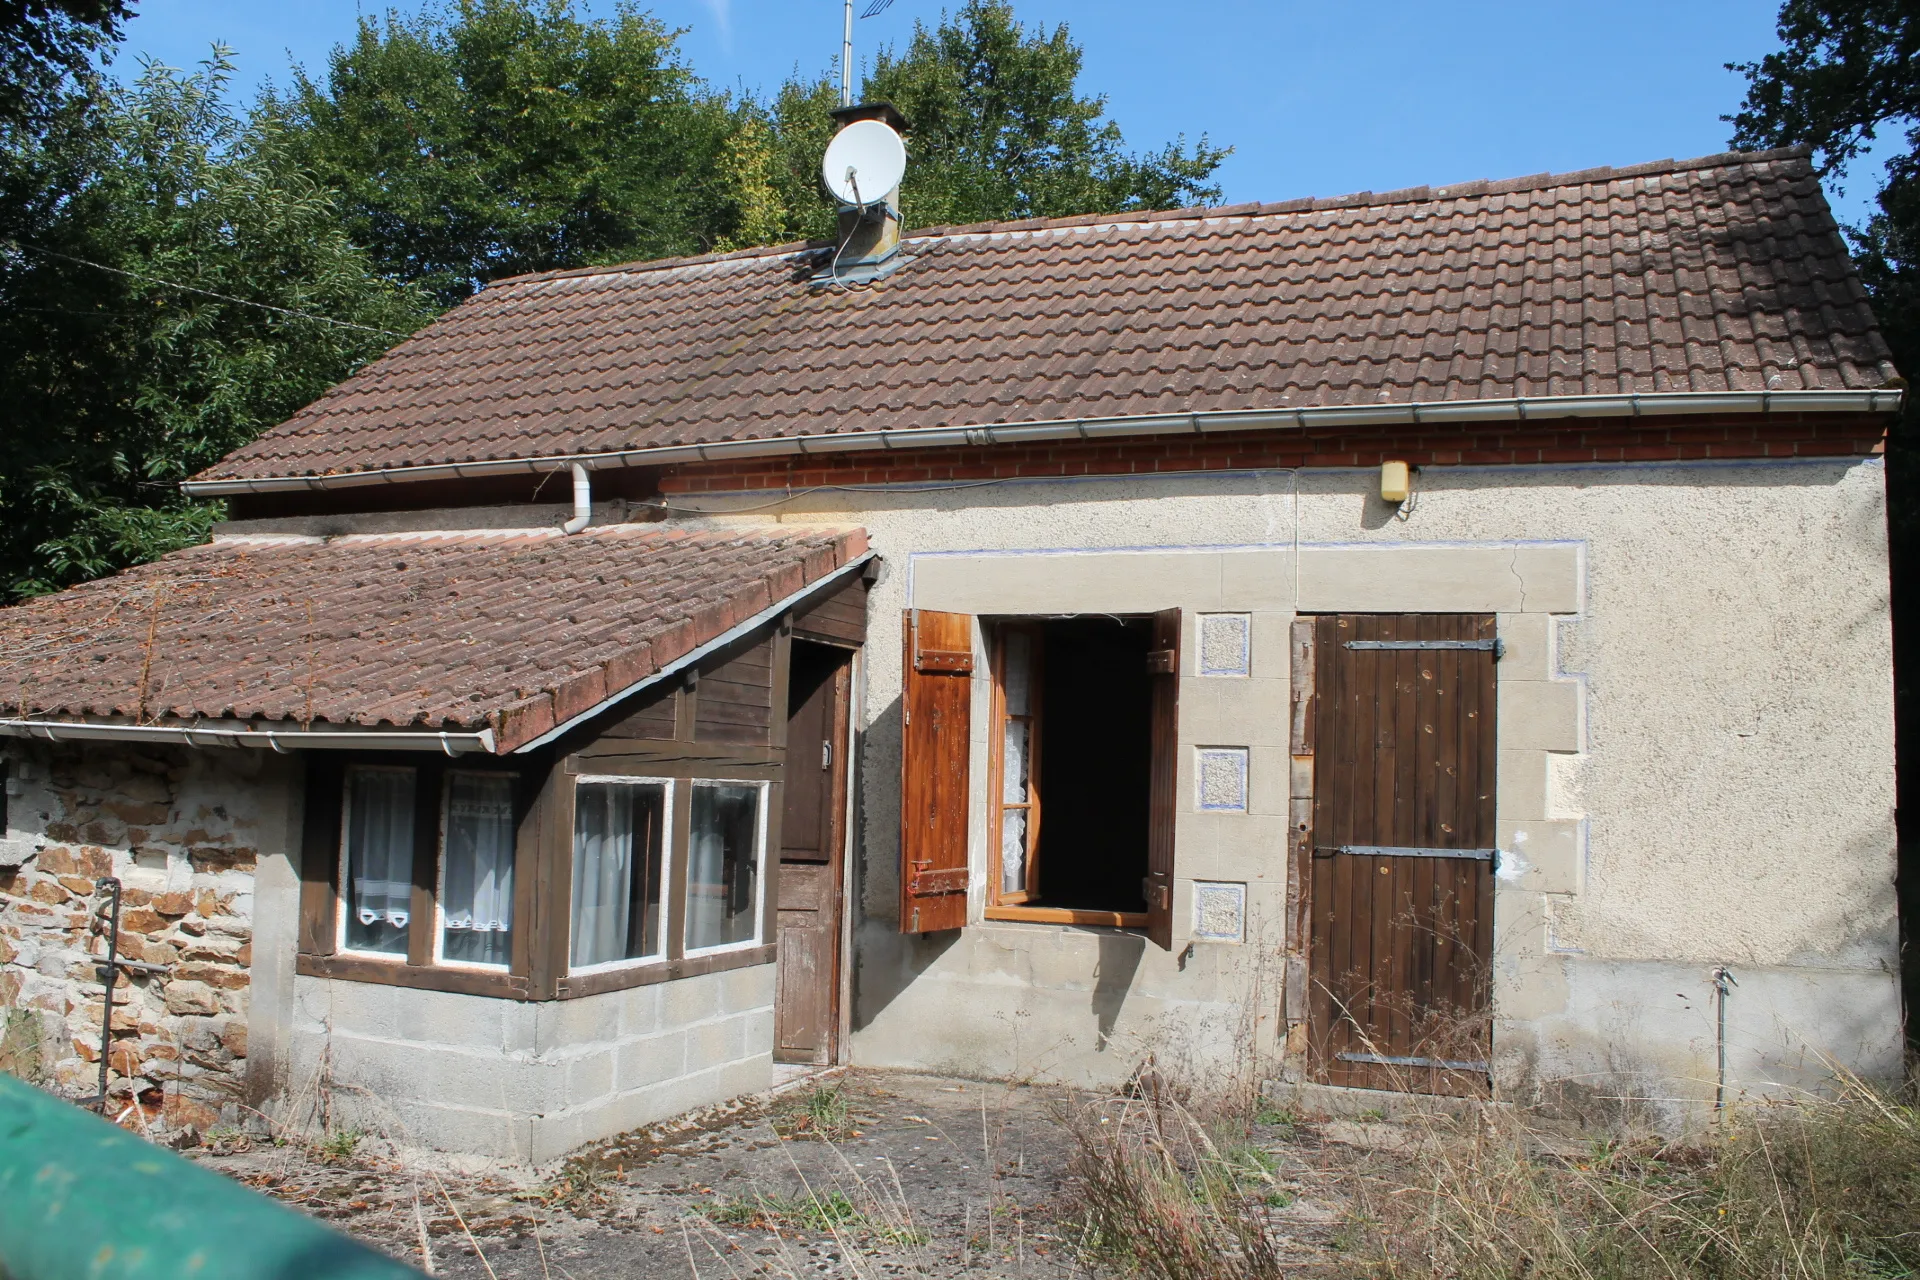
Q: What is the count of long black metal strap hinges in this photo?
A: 3